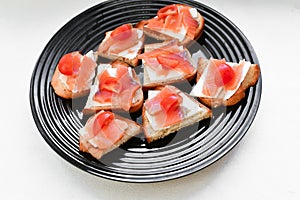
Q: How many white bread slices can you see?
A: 8